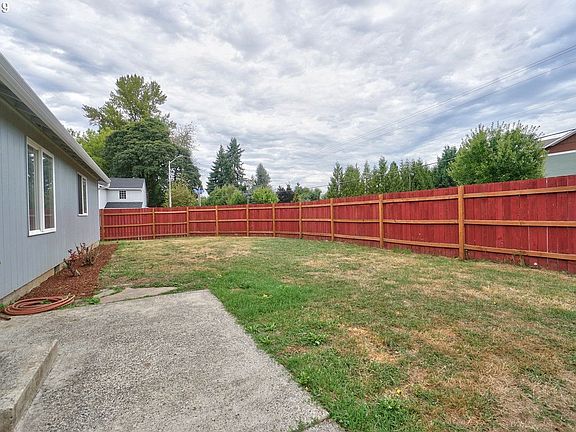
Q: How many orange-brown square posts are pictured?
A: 10